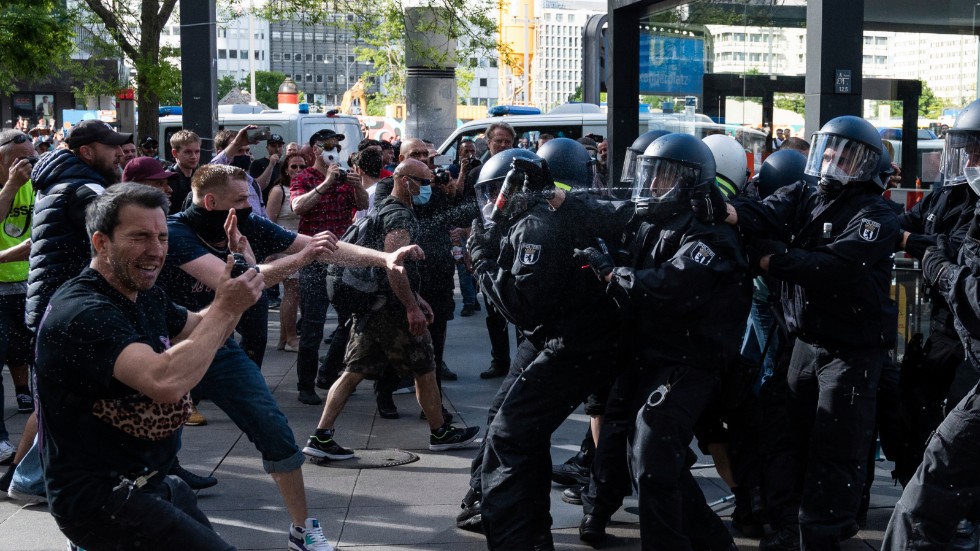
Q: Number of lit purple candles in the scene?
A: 0